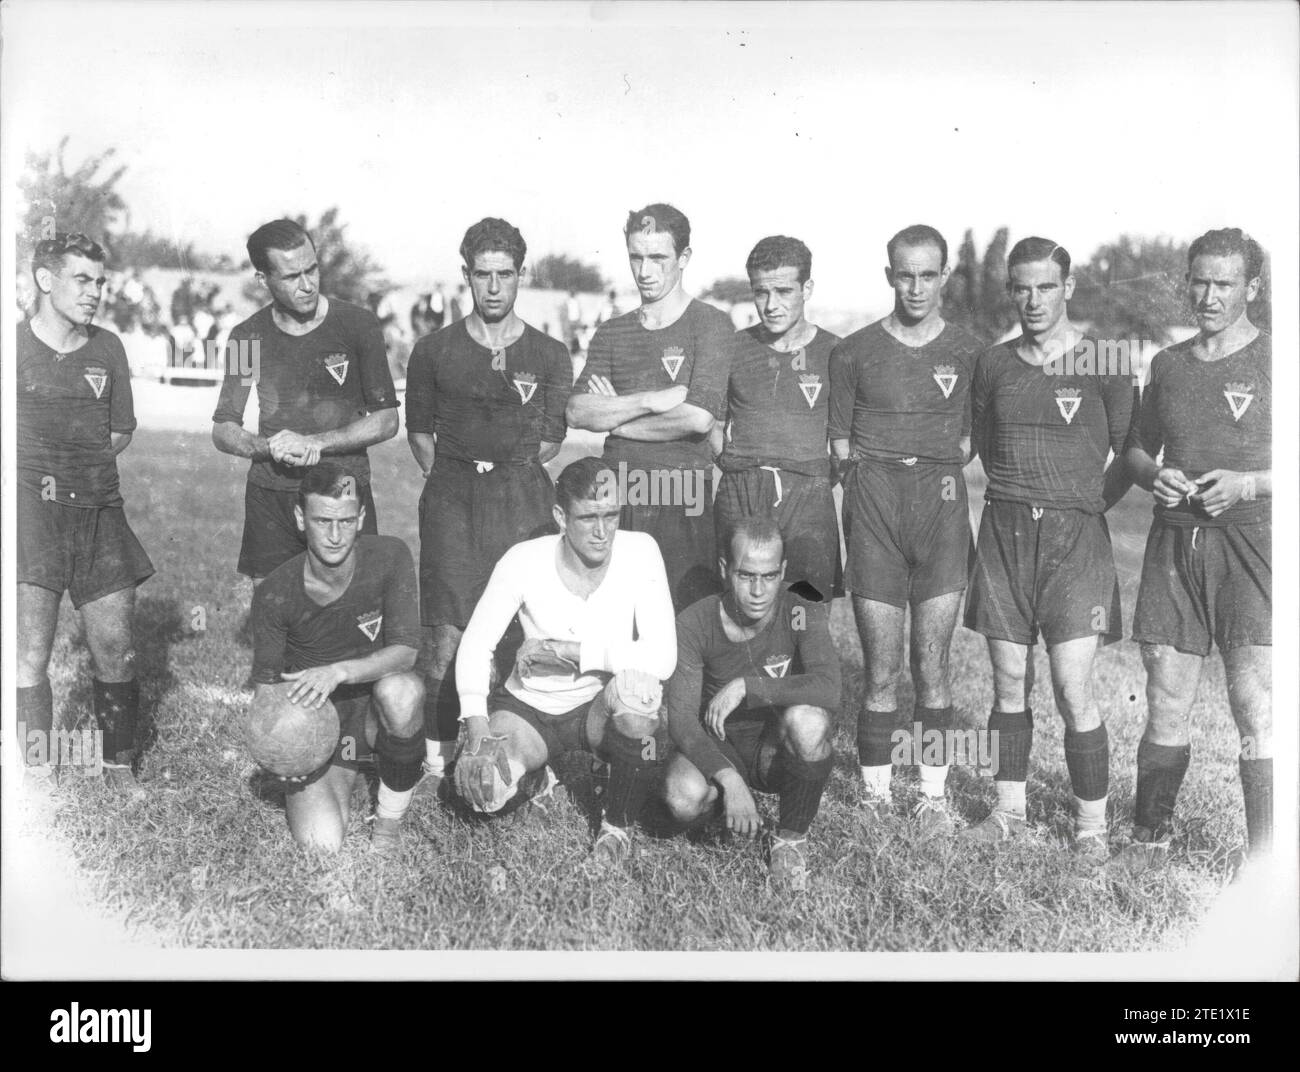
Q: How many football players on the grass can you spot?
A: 11